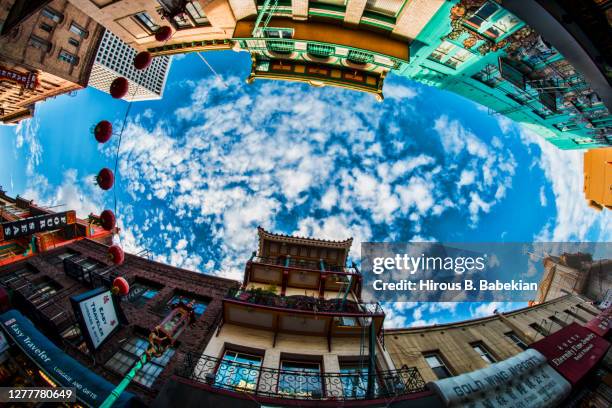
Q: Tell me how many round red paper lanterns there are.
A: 8